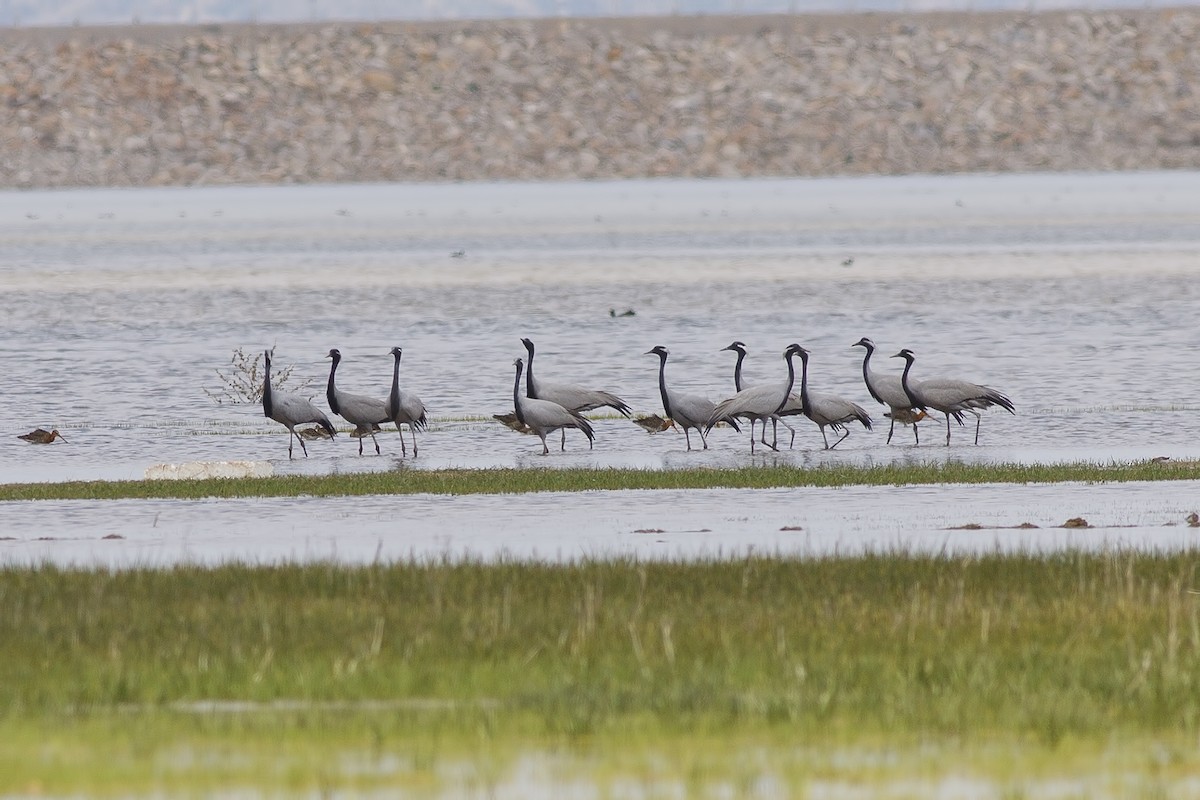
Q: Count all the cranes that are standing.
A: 11